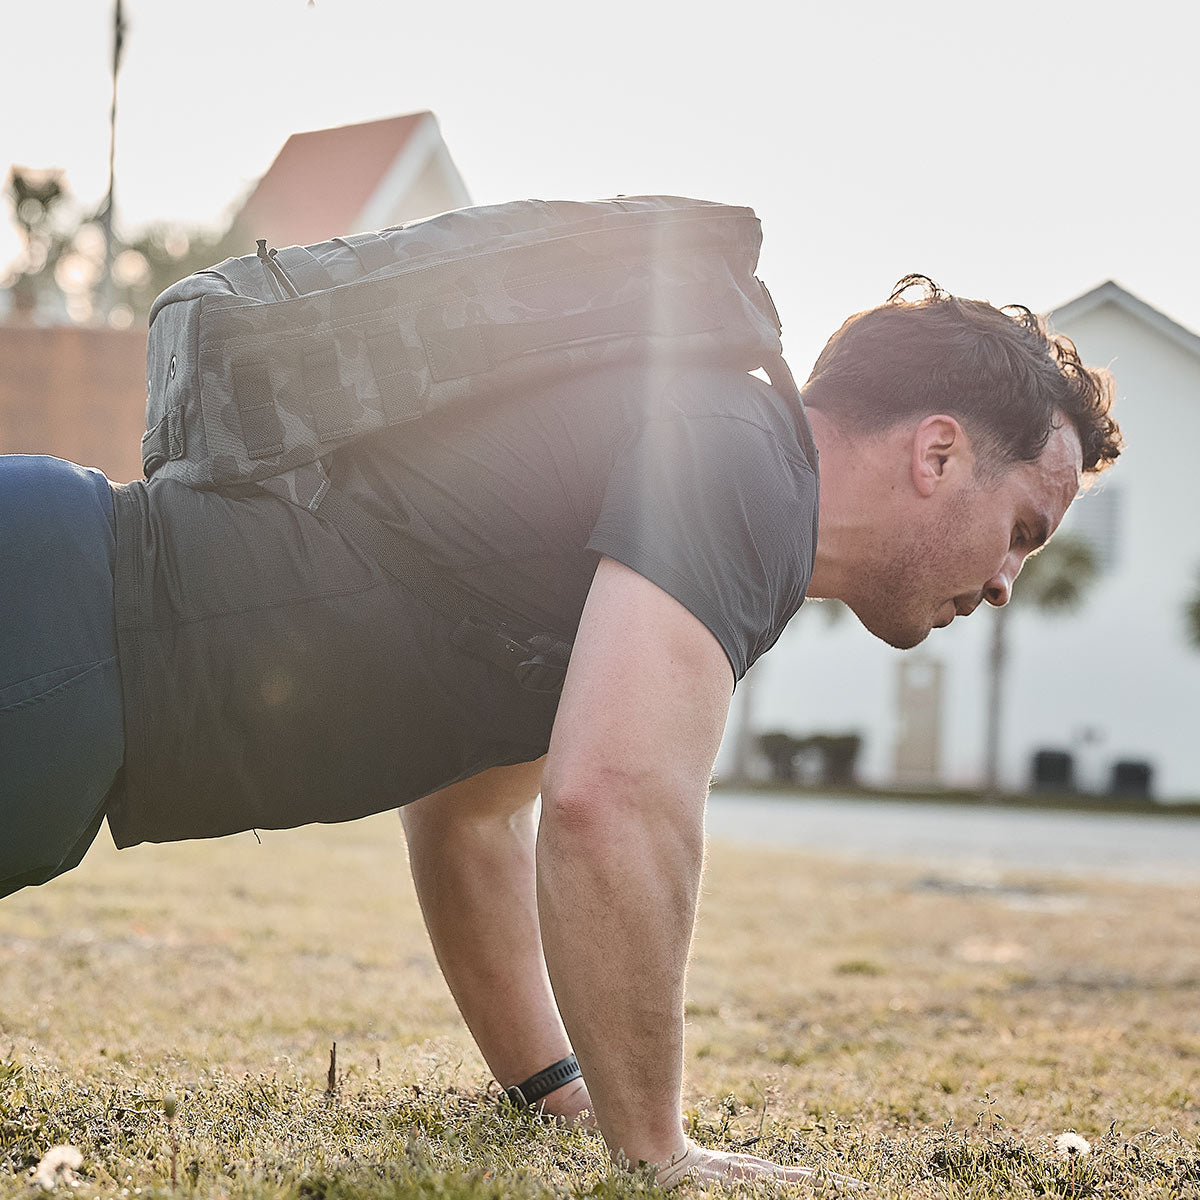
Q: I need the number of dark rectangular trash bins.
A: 2